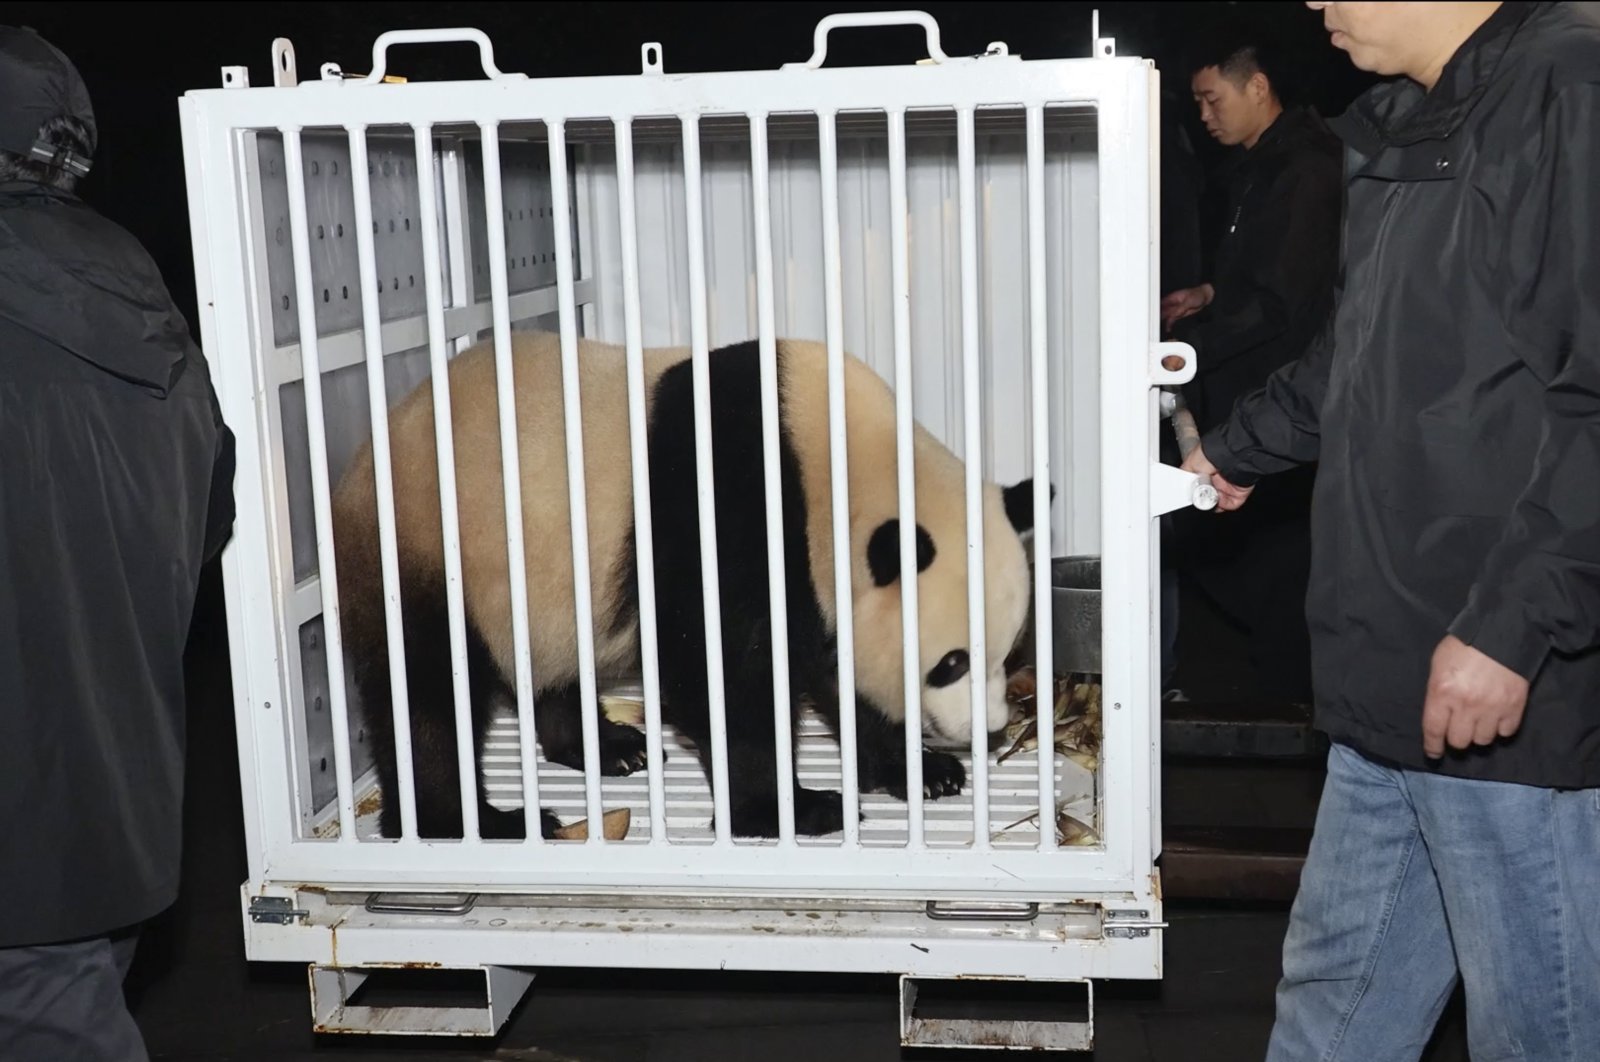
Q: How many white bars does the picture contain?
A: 12